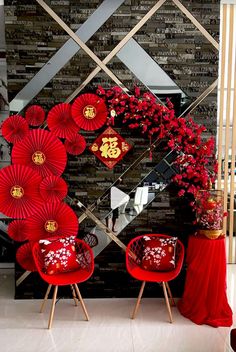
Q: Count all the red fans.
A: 11